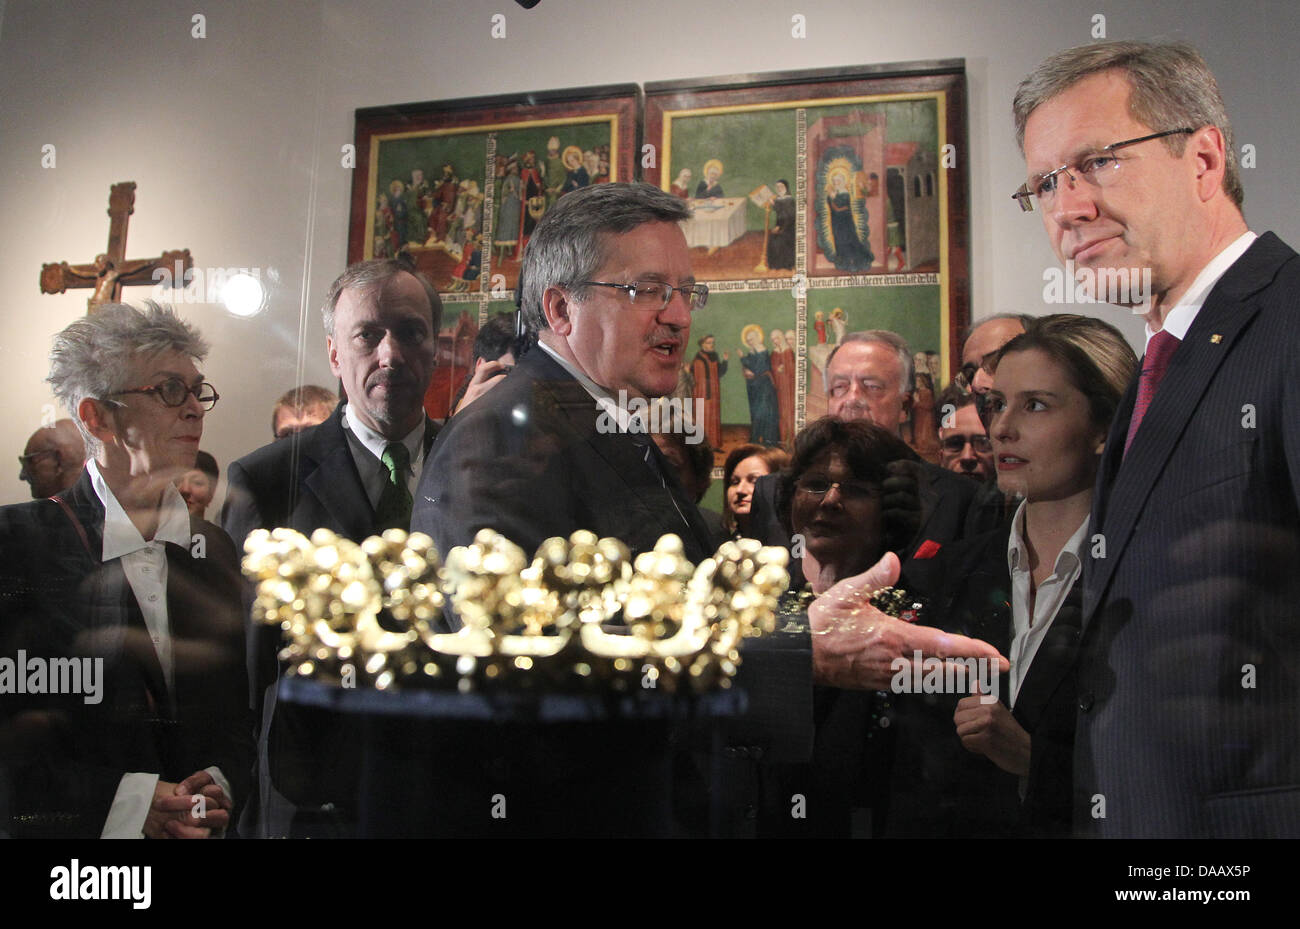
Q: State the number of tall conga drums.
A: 0